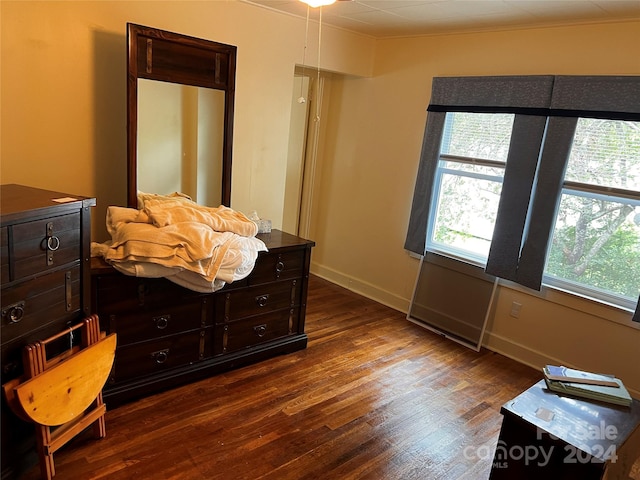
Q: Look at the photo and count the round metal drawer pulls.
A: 7